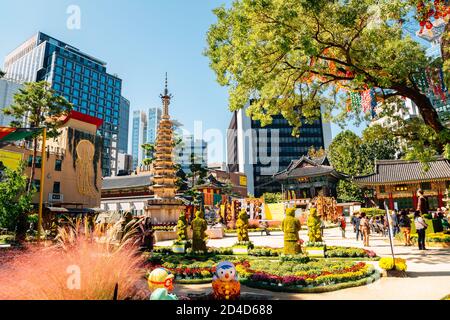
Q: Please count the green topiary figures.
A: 5